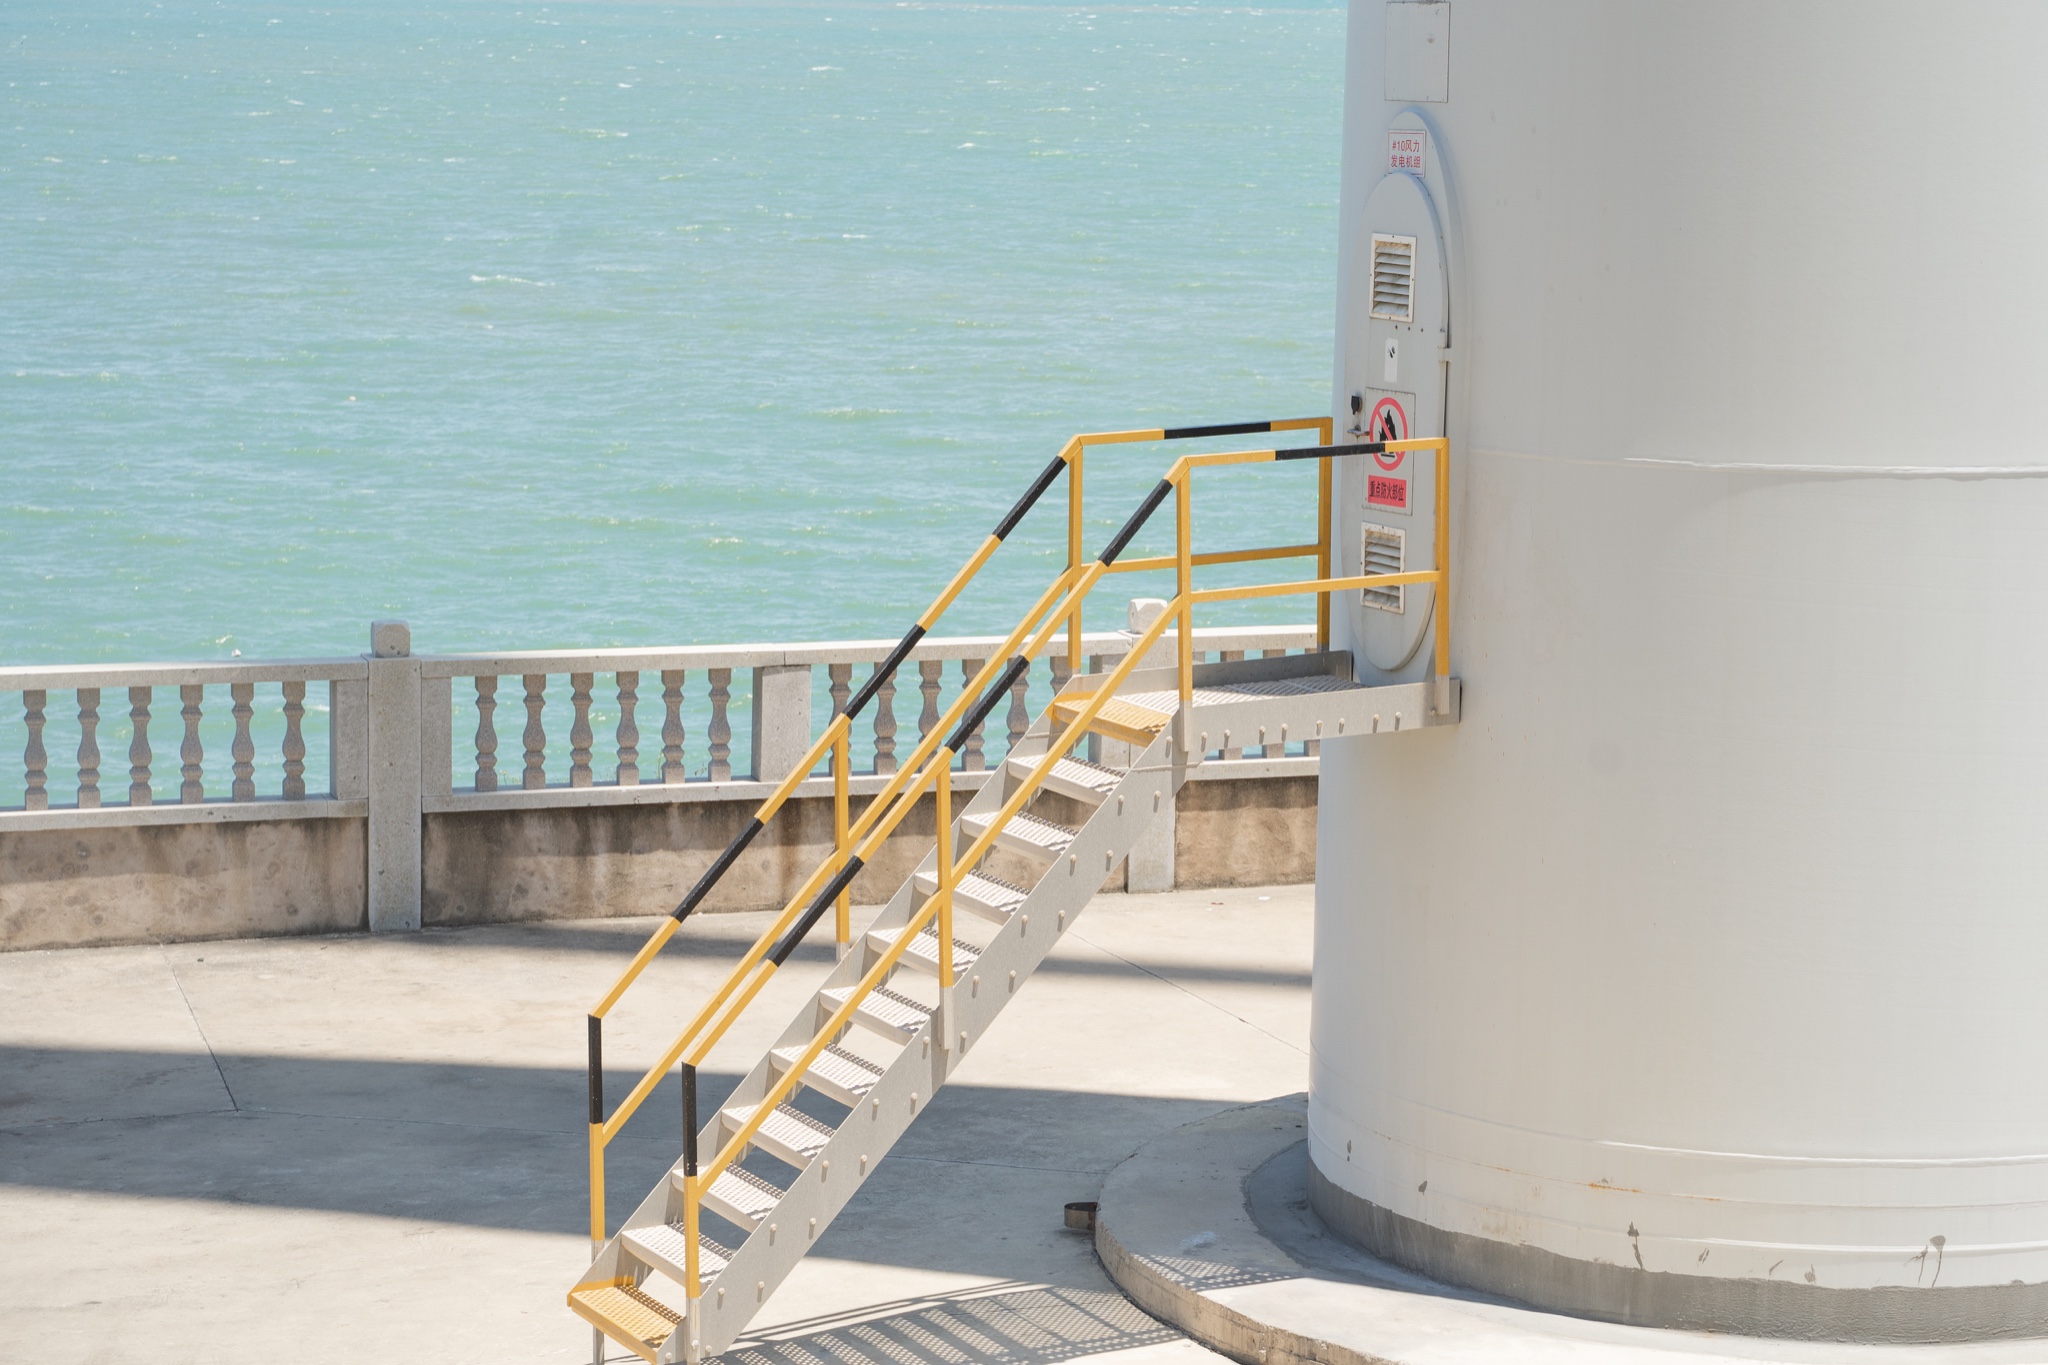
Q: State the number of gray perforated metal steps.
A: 9